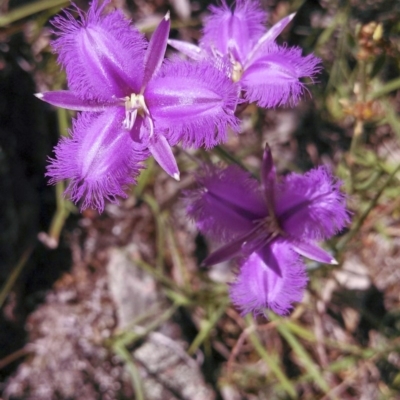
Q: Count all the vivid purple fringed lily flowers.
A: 3